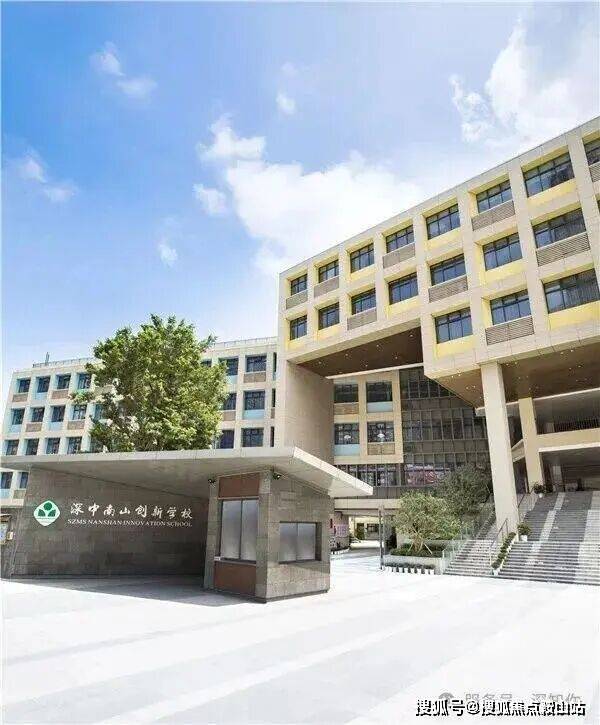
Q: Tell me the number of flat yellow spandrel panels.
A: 9